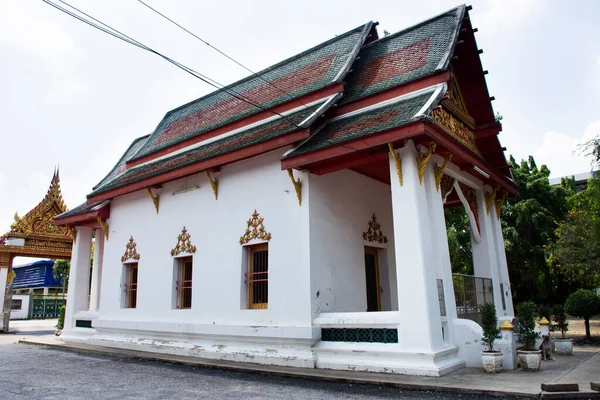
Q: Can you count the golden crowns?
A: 4